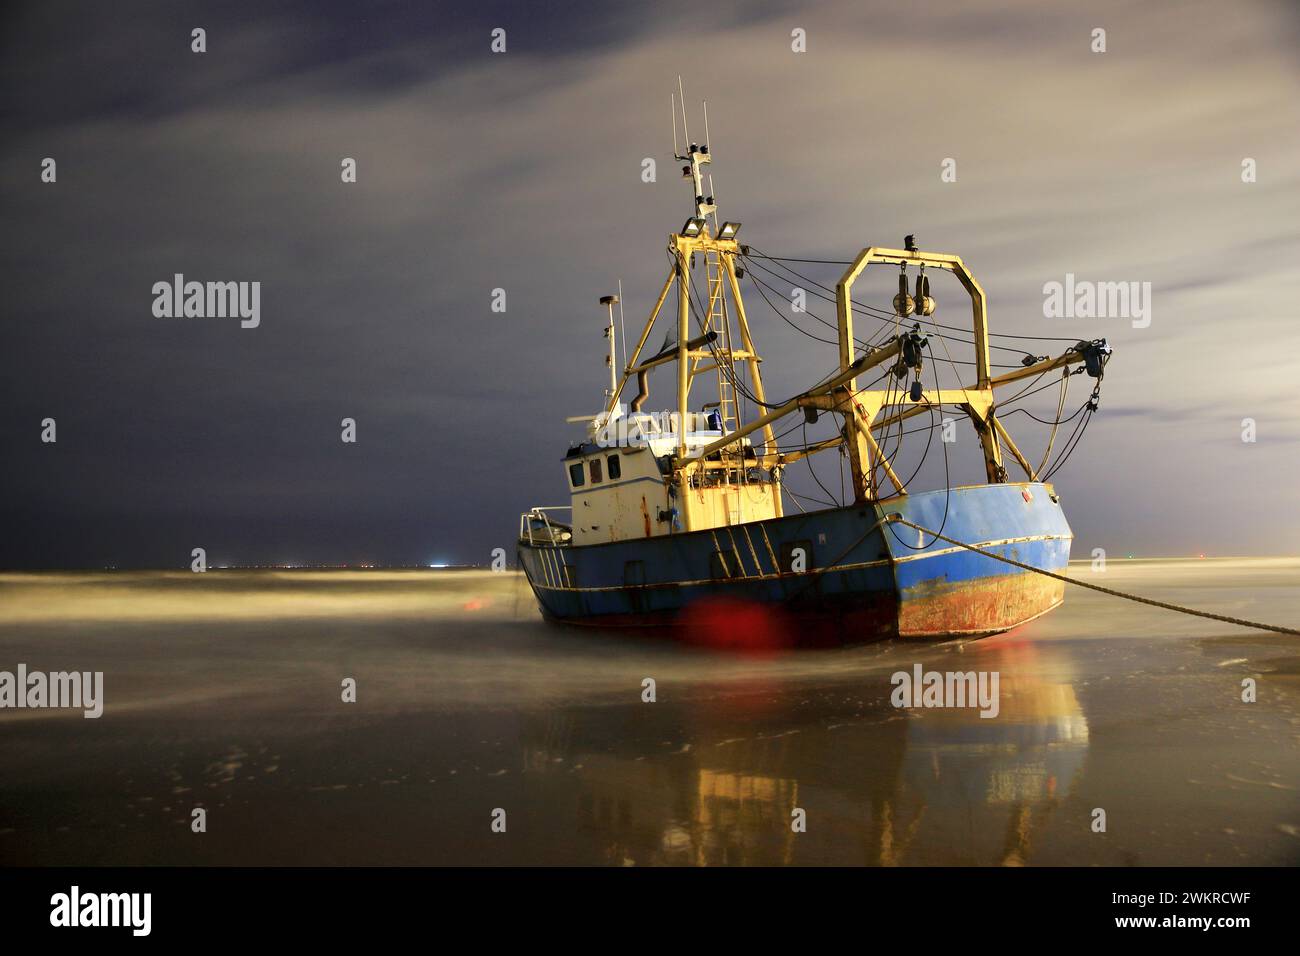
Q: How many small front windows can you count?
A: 3